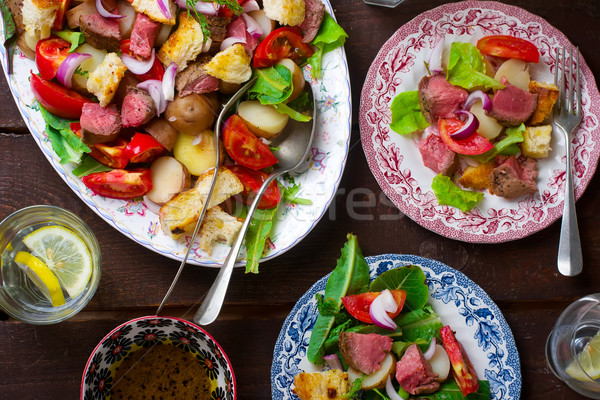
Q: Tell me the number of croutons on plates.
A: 13